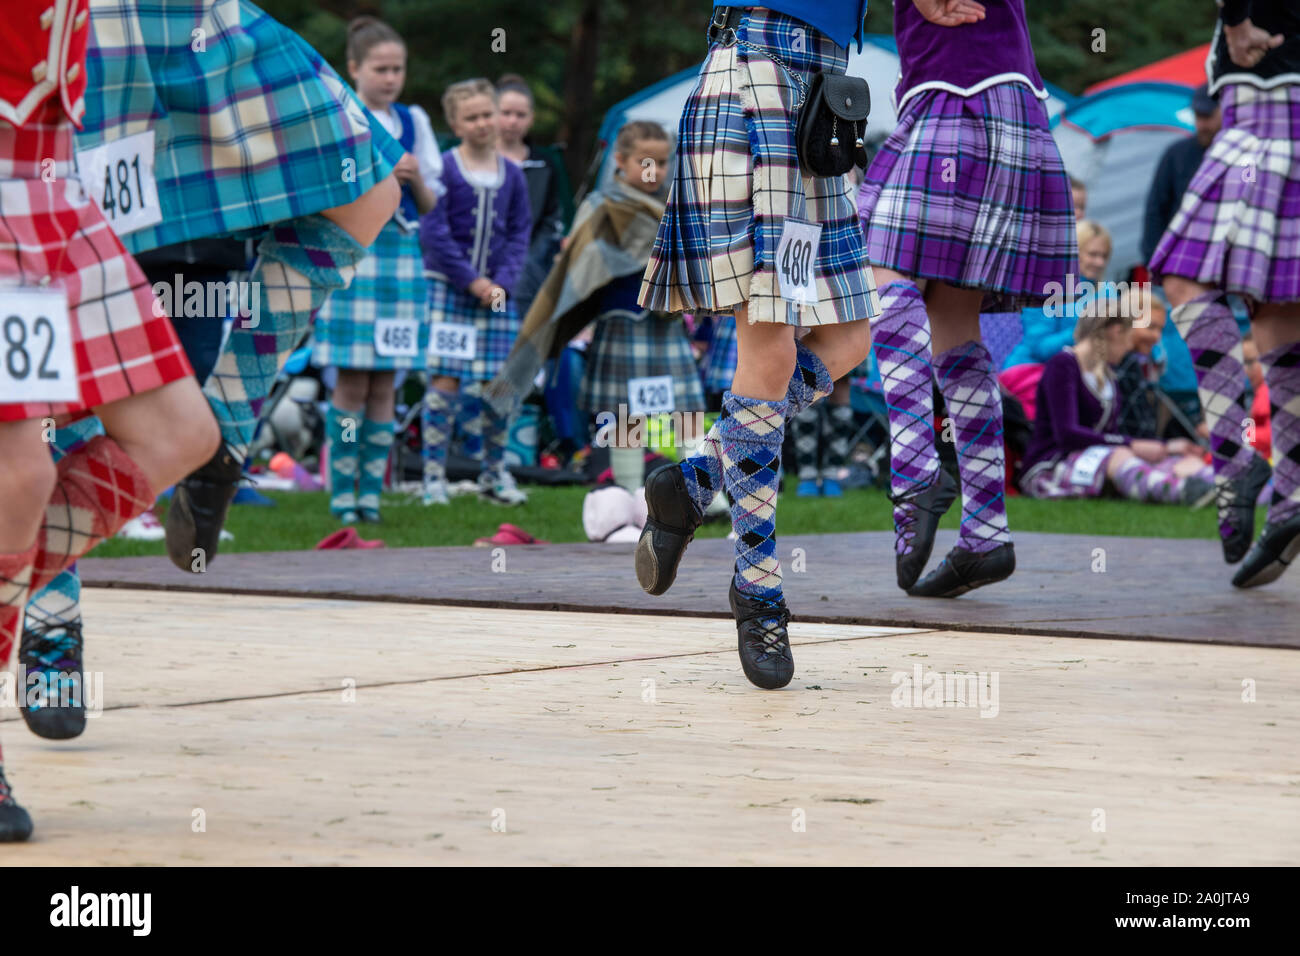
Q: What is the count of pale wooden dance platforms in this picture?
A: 1